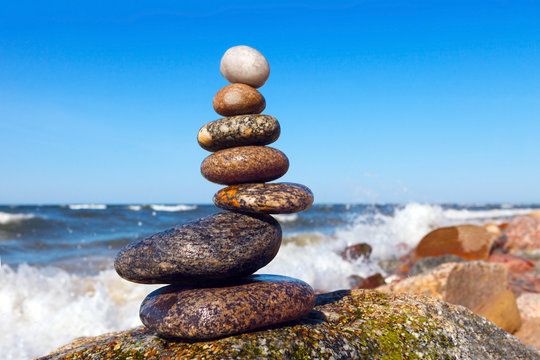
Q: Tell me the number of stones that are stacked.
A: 7